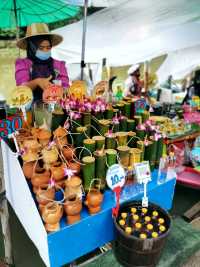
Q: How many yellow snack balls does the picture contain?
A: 14